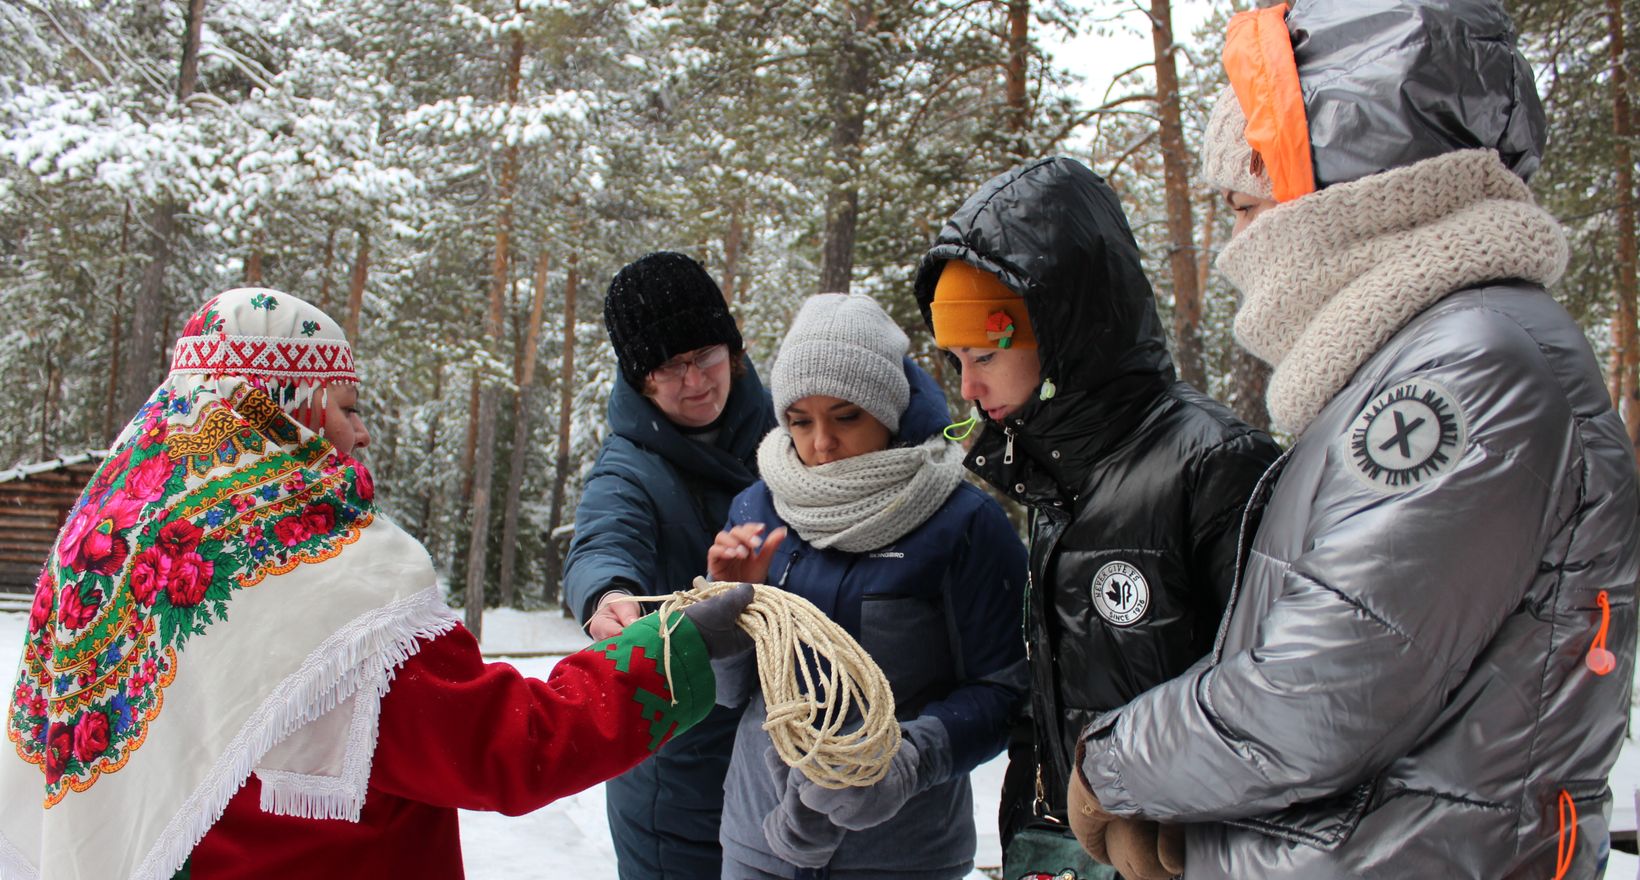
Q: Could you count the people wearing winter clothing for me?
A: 5